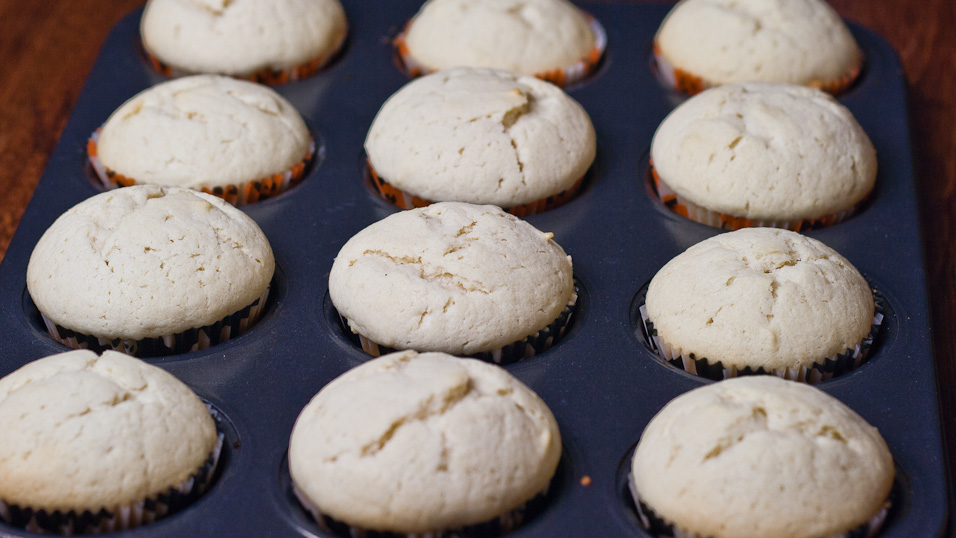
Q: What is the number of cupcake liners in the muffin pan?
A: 12